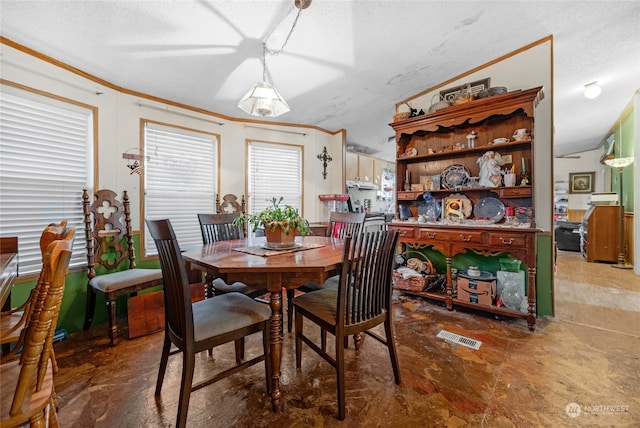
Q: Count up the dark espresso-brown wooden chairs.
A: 4